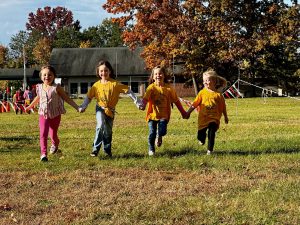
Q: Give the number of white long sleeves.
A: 2